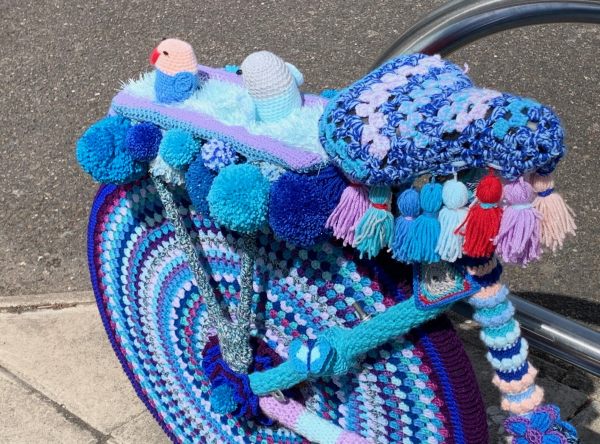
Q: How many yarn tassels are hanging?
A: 8